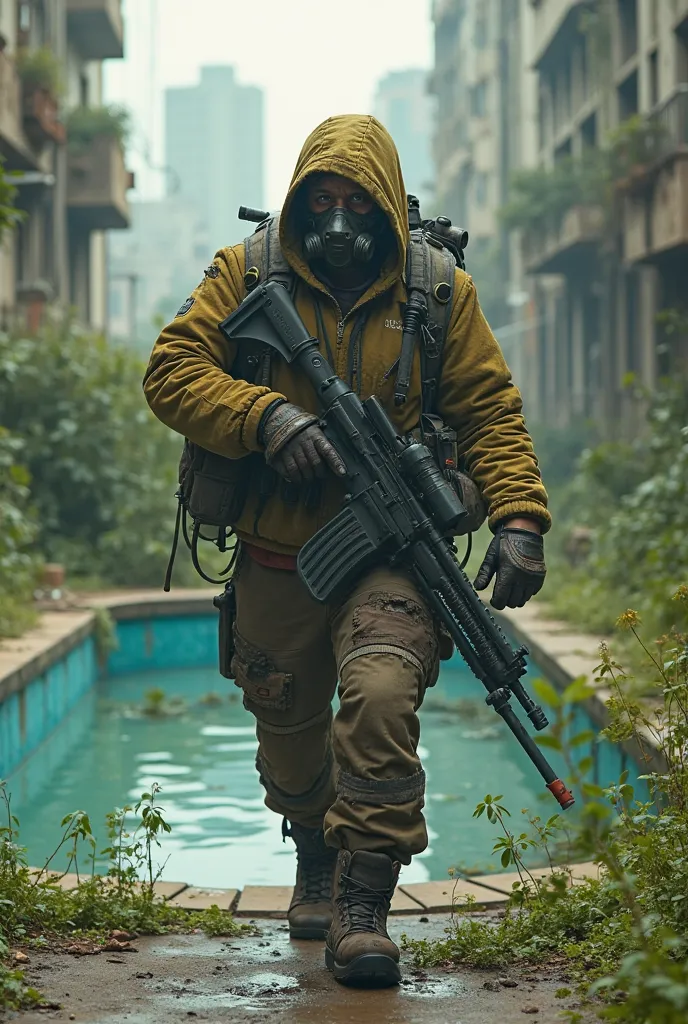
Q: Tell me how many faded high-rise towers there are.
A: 2